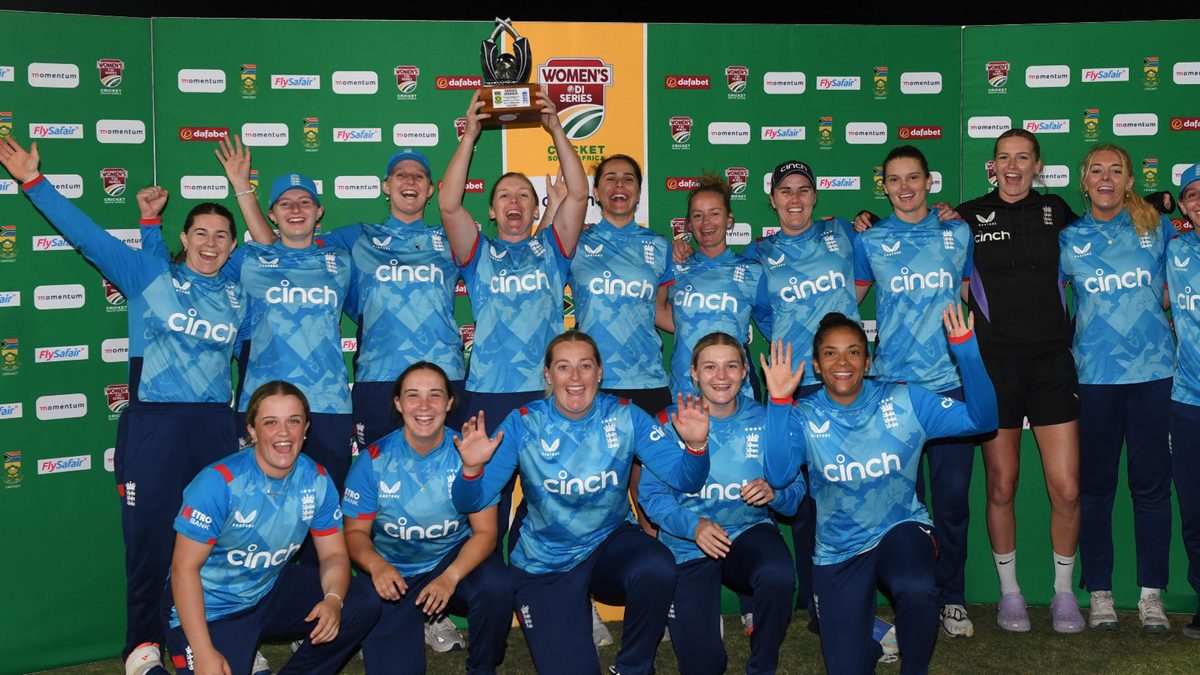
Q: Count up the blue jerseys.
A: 15